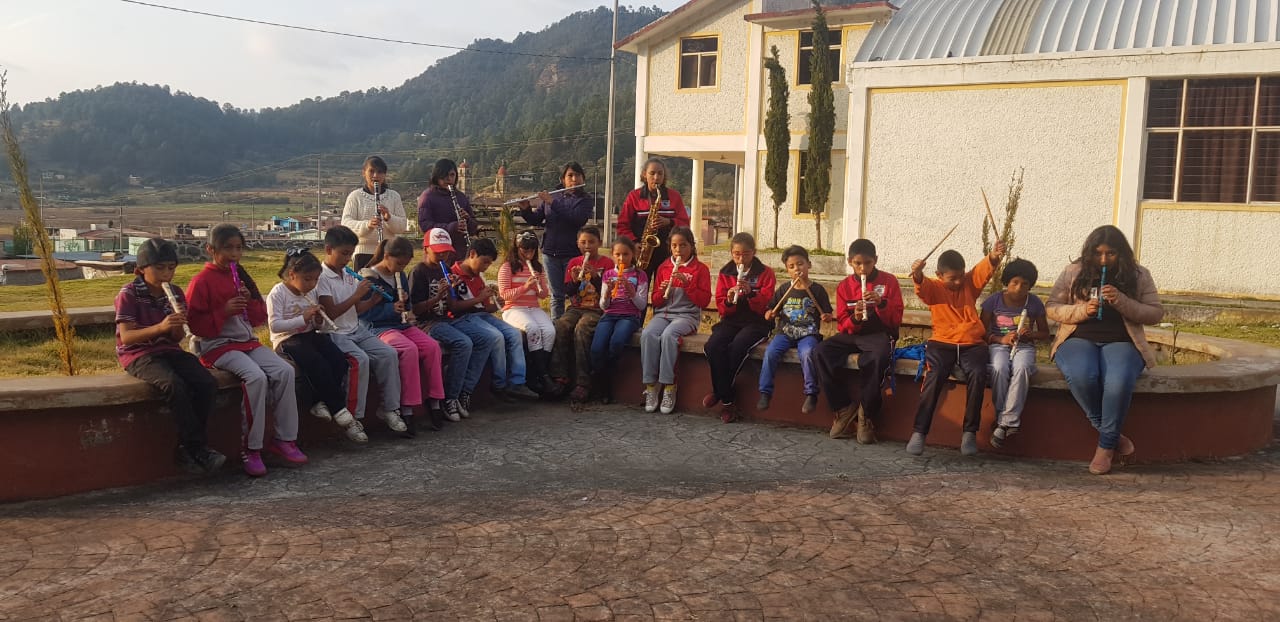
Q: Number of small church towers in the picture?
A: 2